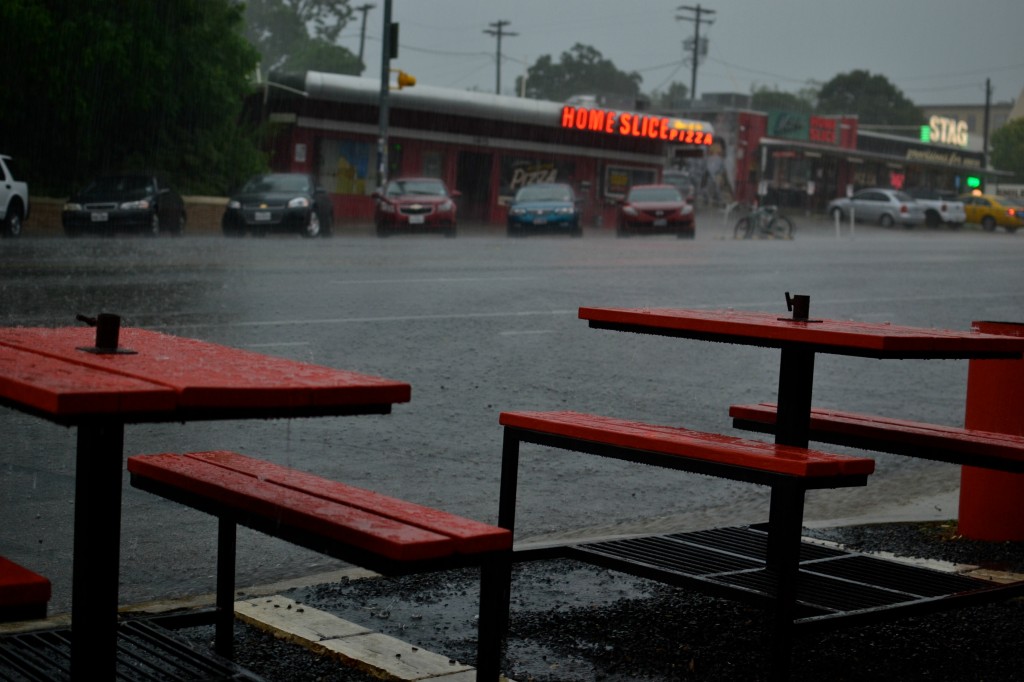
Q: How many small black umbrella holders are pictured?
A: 2